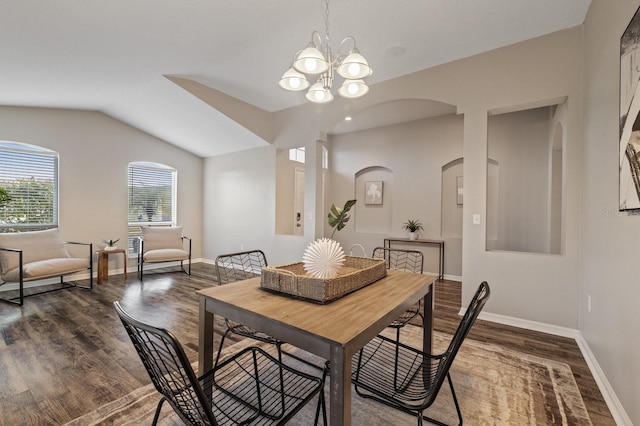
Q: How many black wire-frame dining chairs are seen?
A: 4